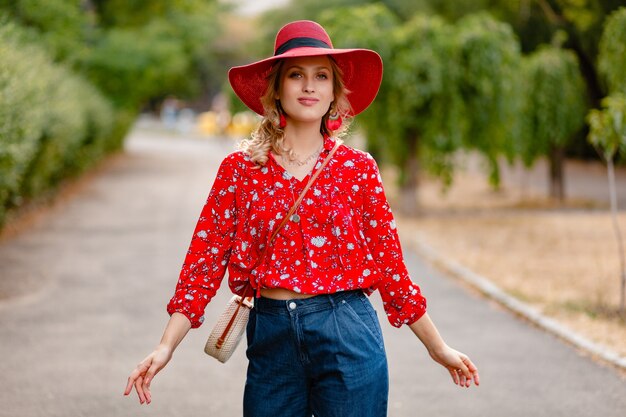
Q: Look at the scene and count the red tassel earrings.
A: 2